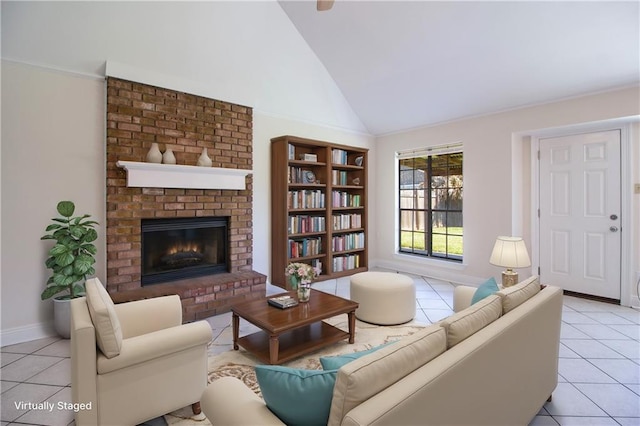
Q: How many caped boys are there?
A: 0